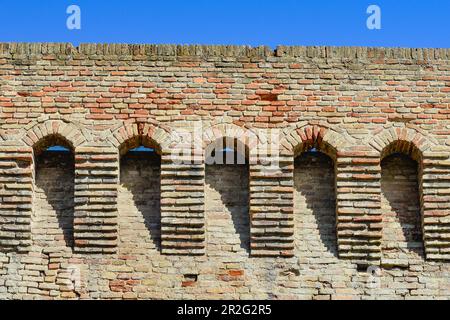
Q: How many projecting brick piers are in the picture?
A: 6